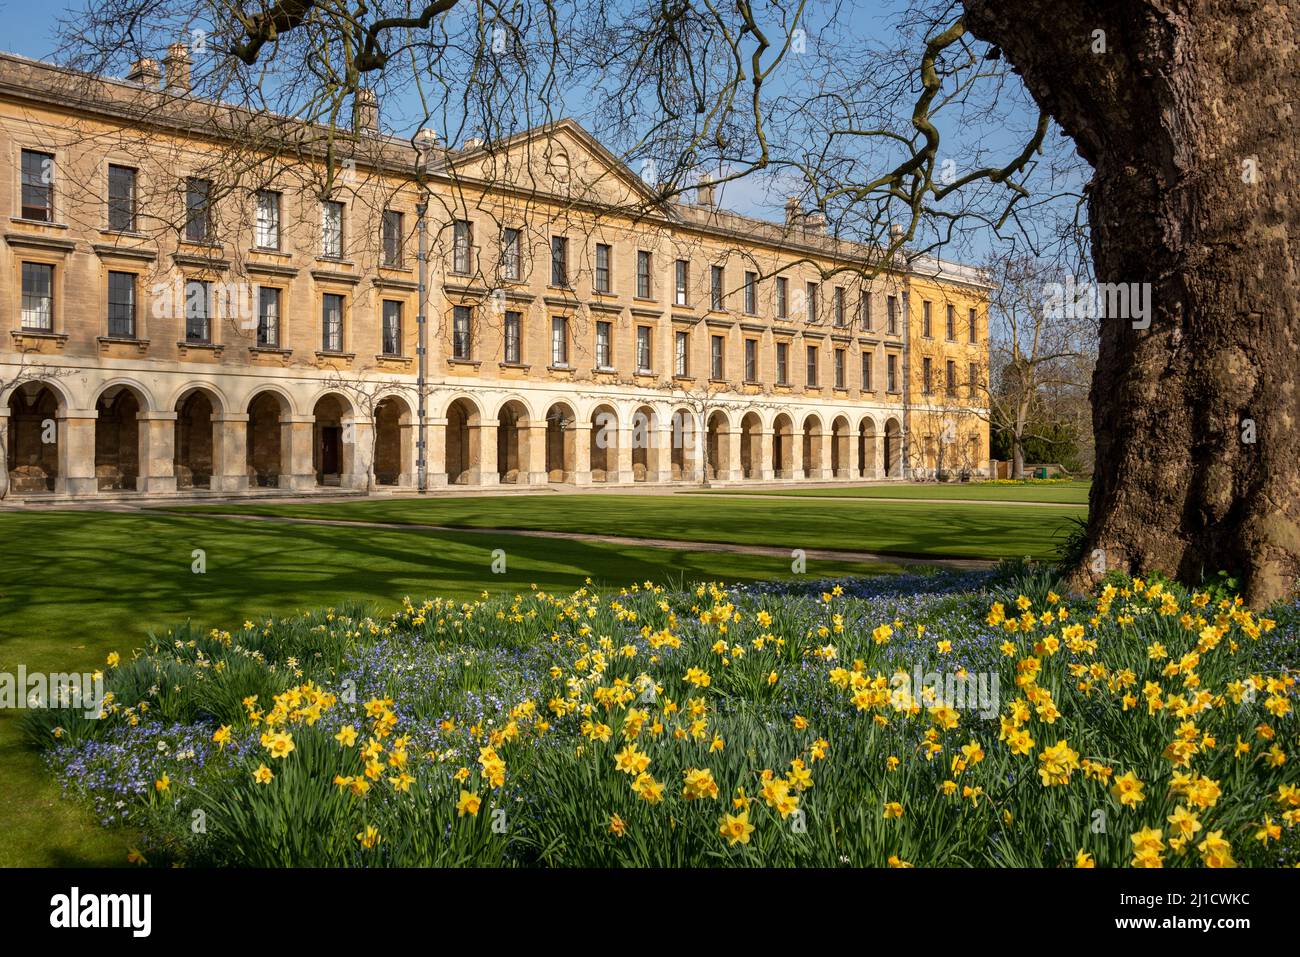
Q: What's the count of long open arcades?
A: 1